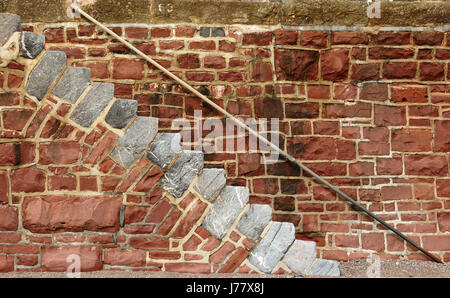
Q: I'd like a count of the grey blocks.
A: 15